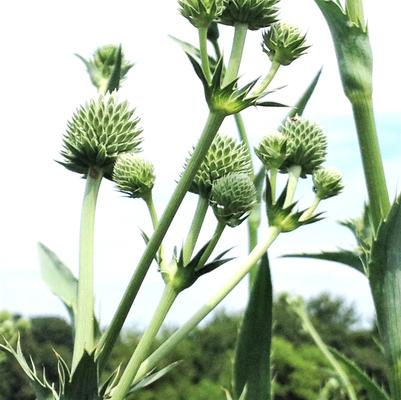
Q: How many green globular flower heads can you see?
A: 11